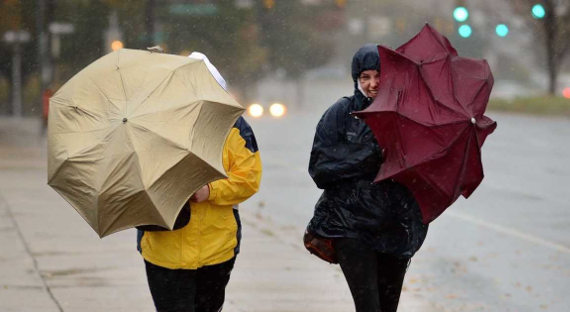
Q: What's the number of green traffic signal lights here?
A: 4